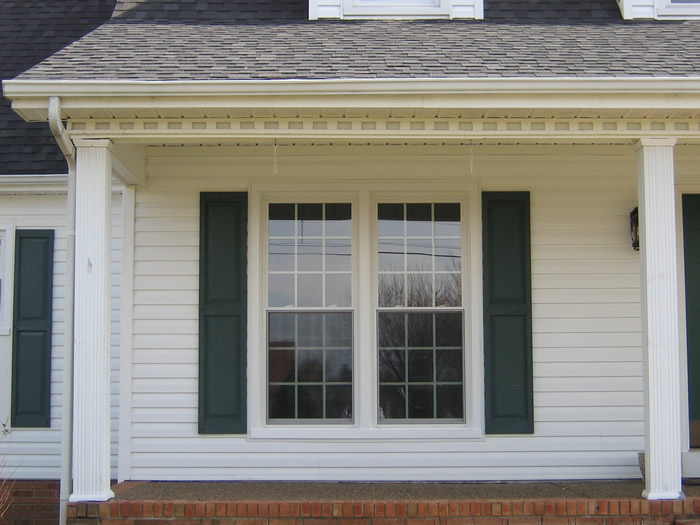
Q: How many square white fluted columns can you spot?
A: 2